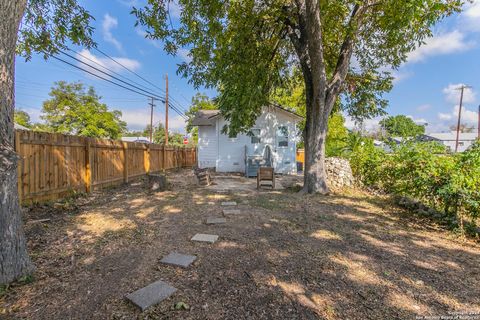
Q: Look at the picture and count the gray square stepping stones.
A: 6